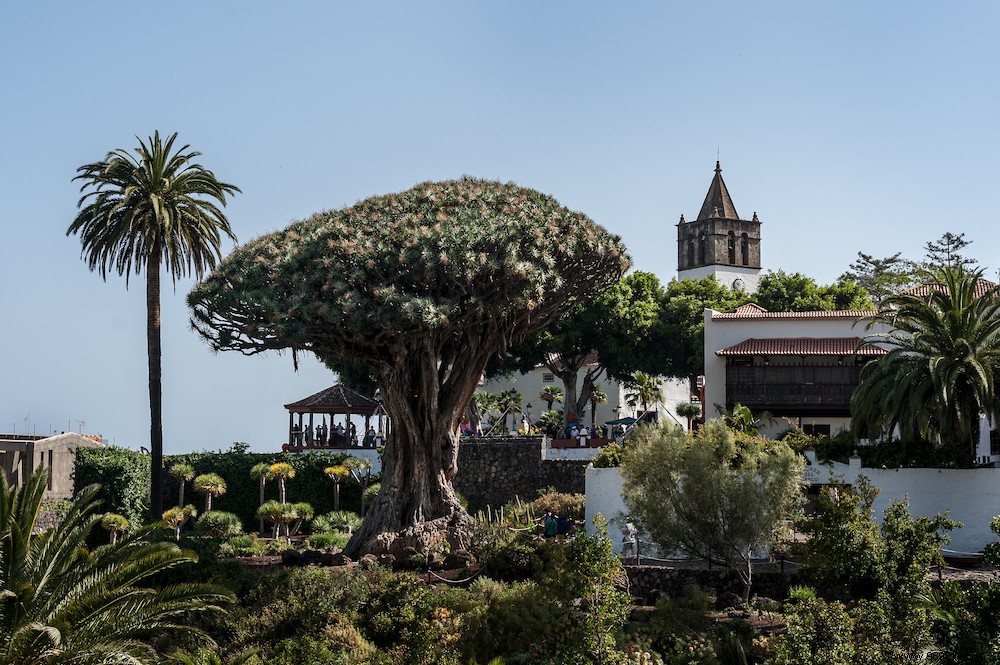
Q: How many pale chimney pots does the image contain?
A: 0